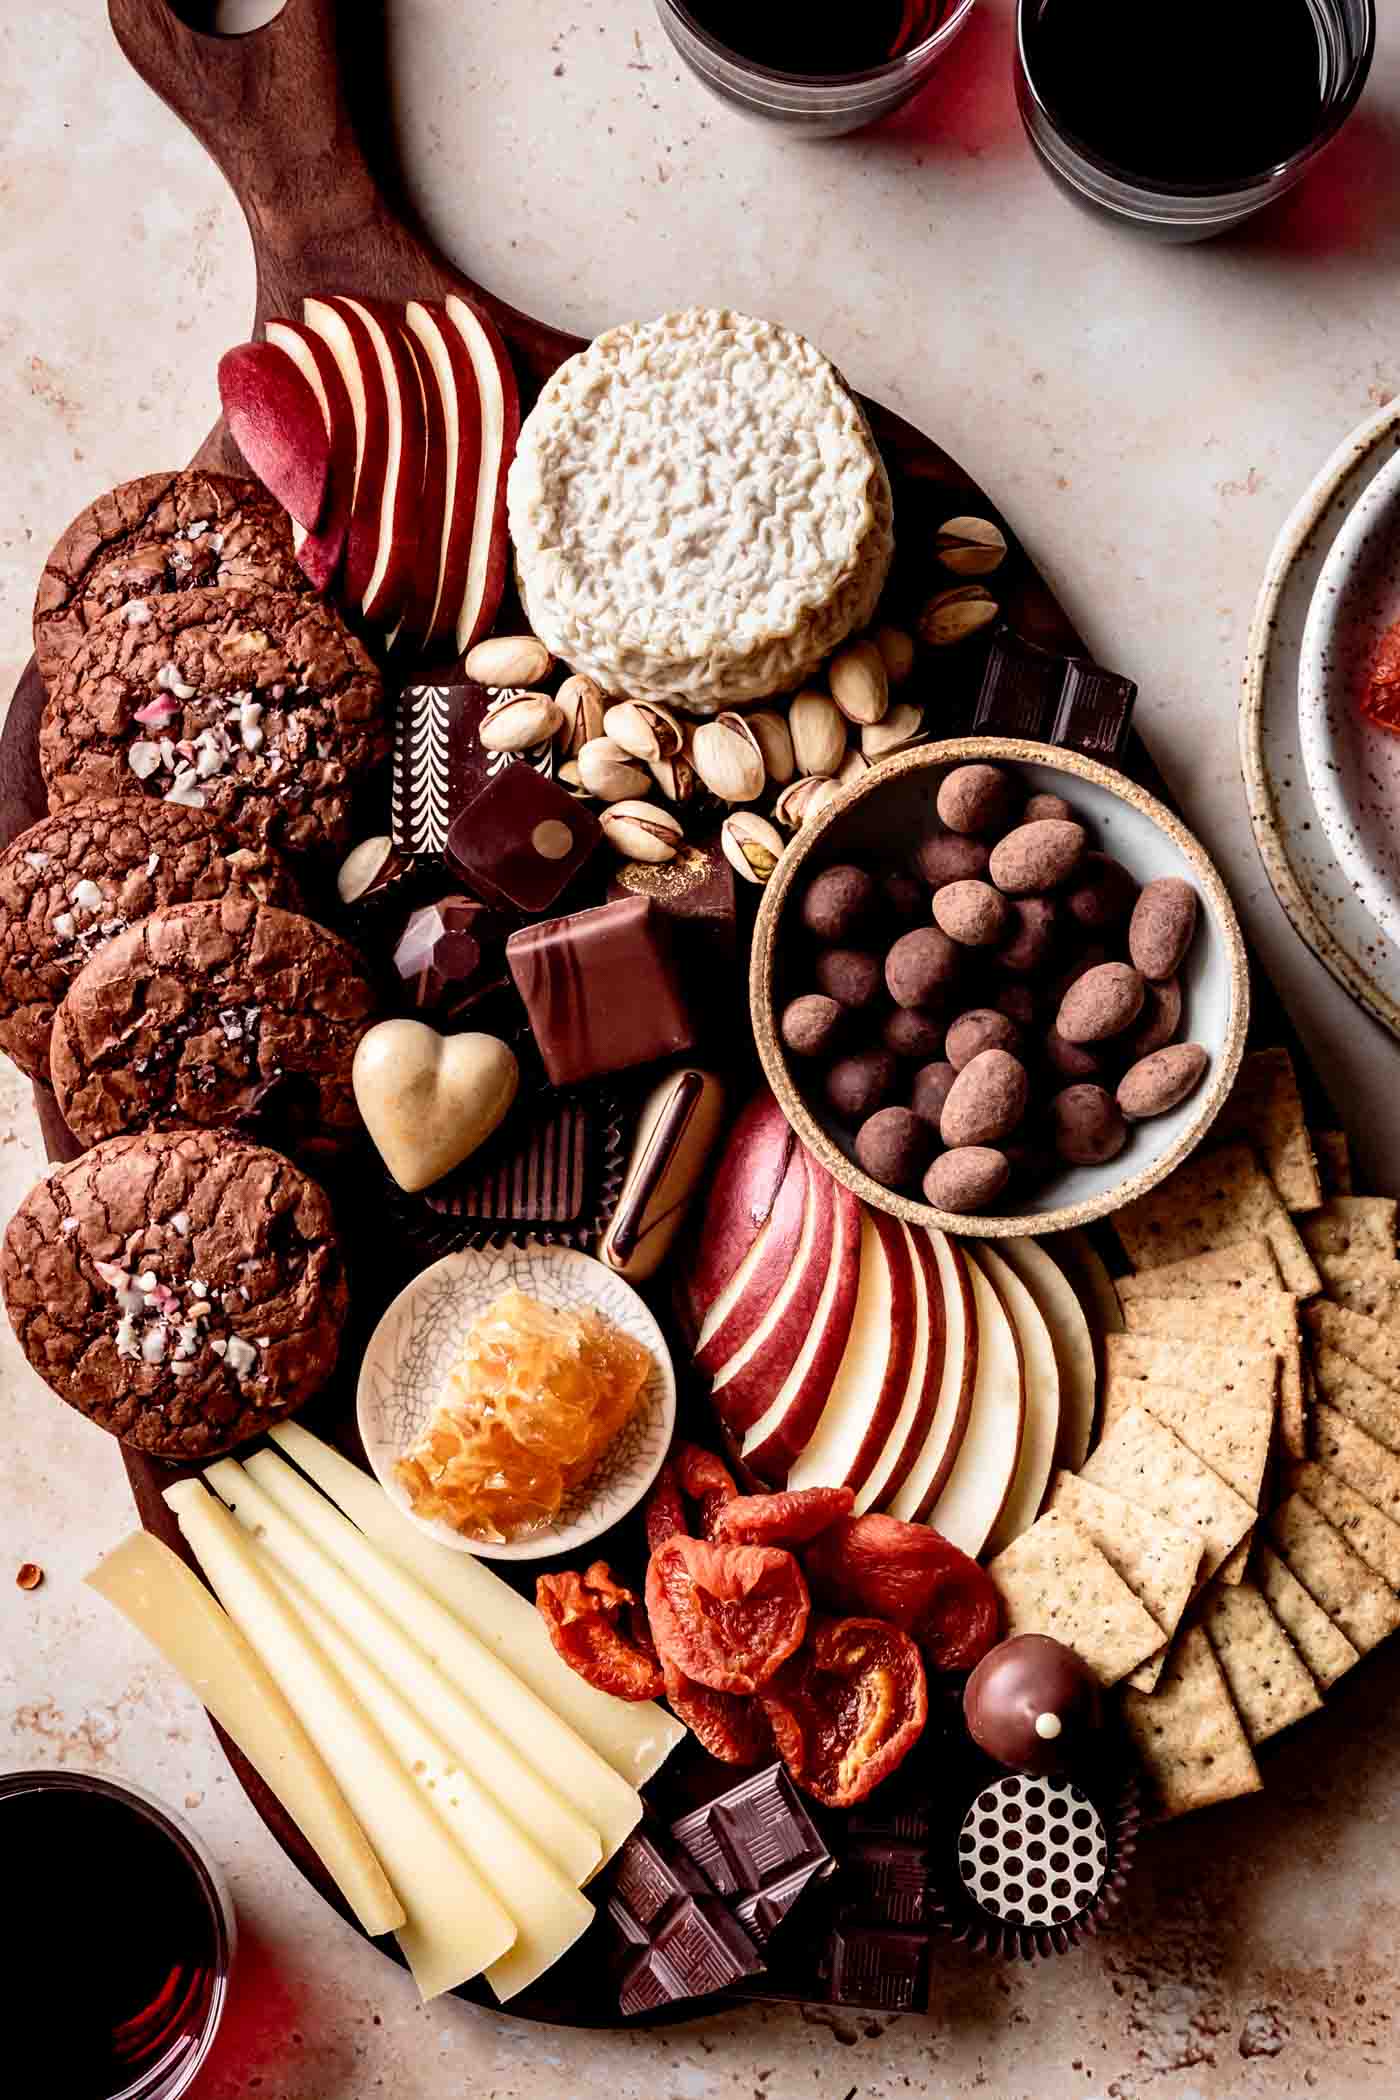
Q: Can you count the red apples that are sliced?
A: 2